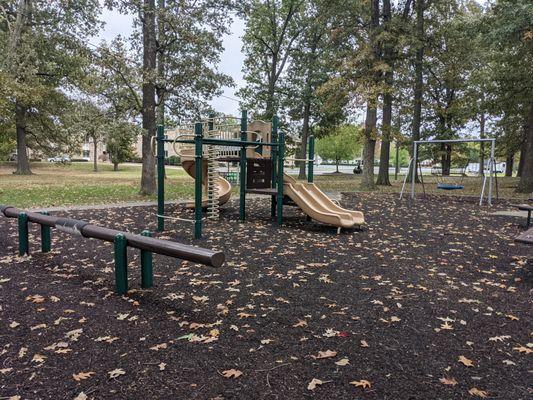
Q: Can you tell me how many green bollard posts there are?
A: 4